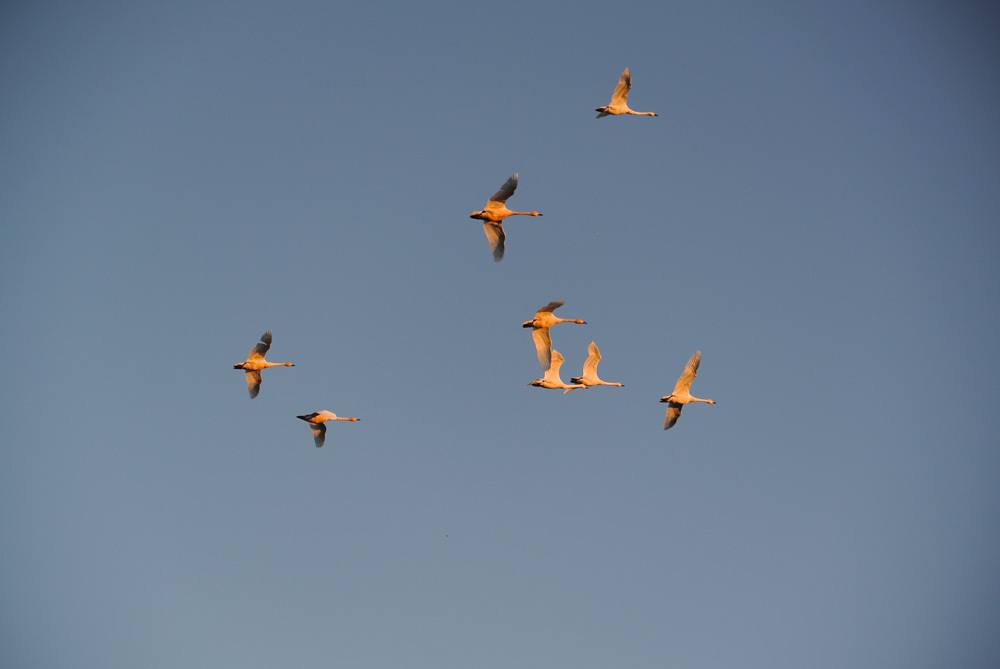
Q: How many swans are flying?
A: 8